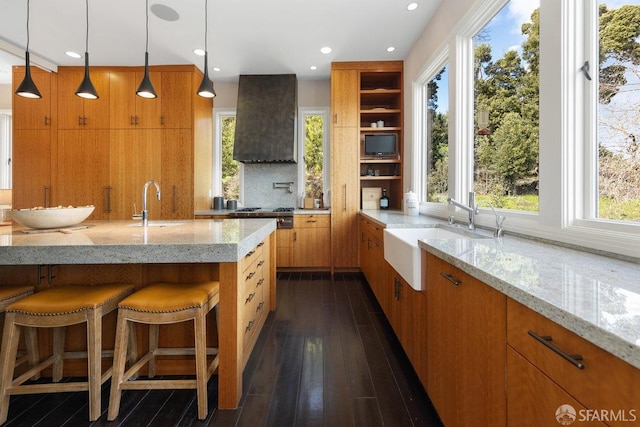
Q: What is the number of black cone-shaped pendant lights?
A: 4